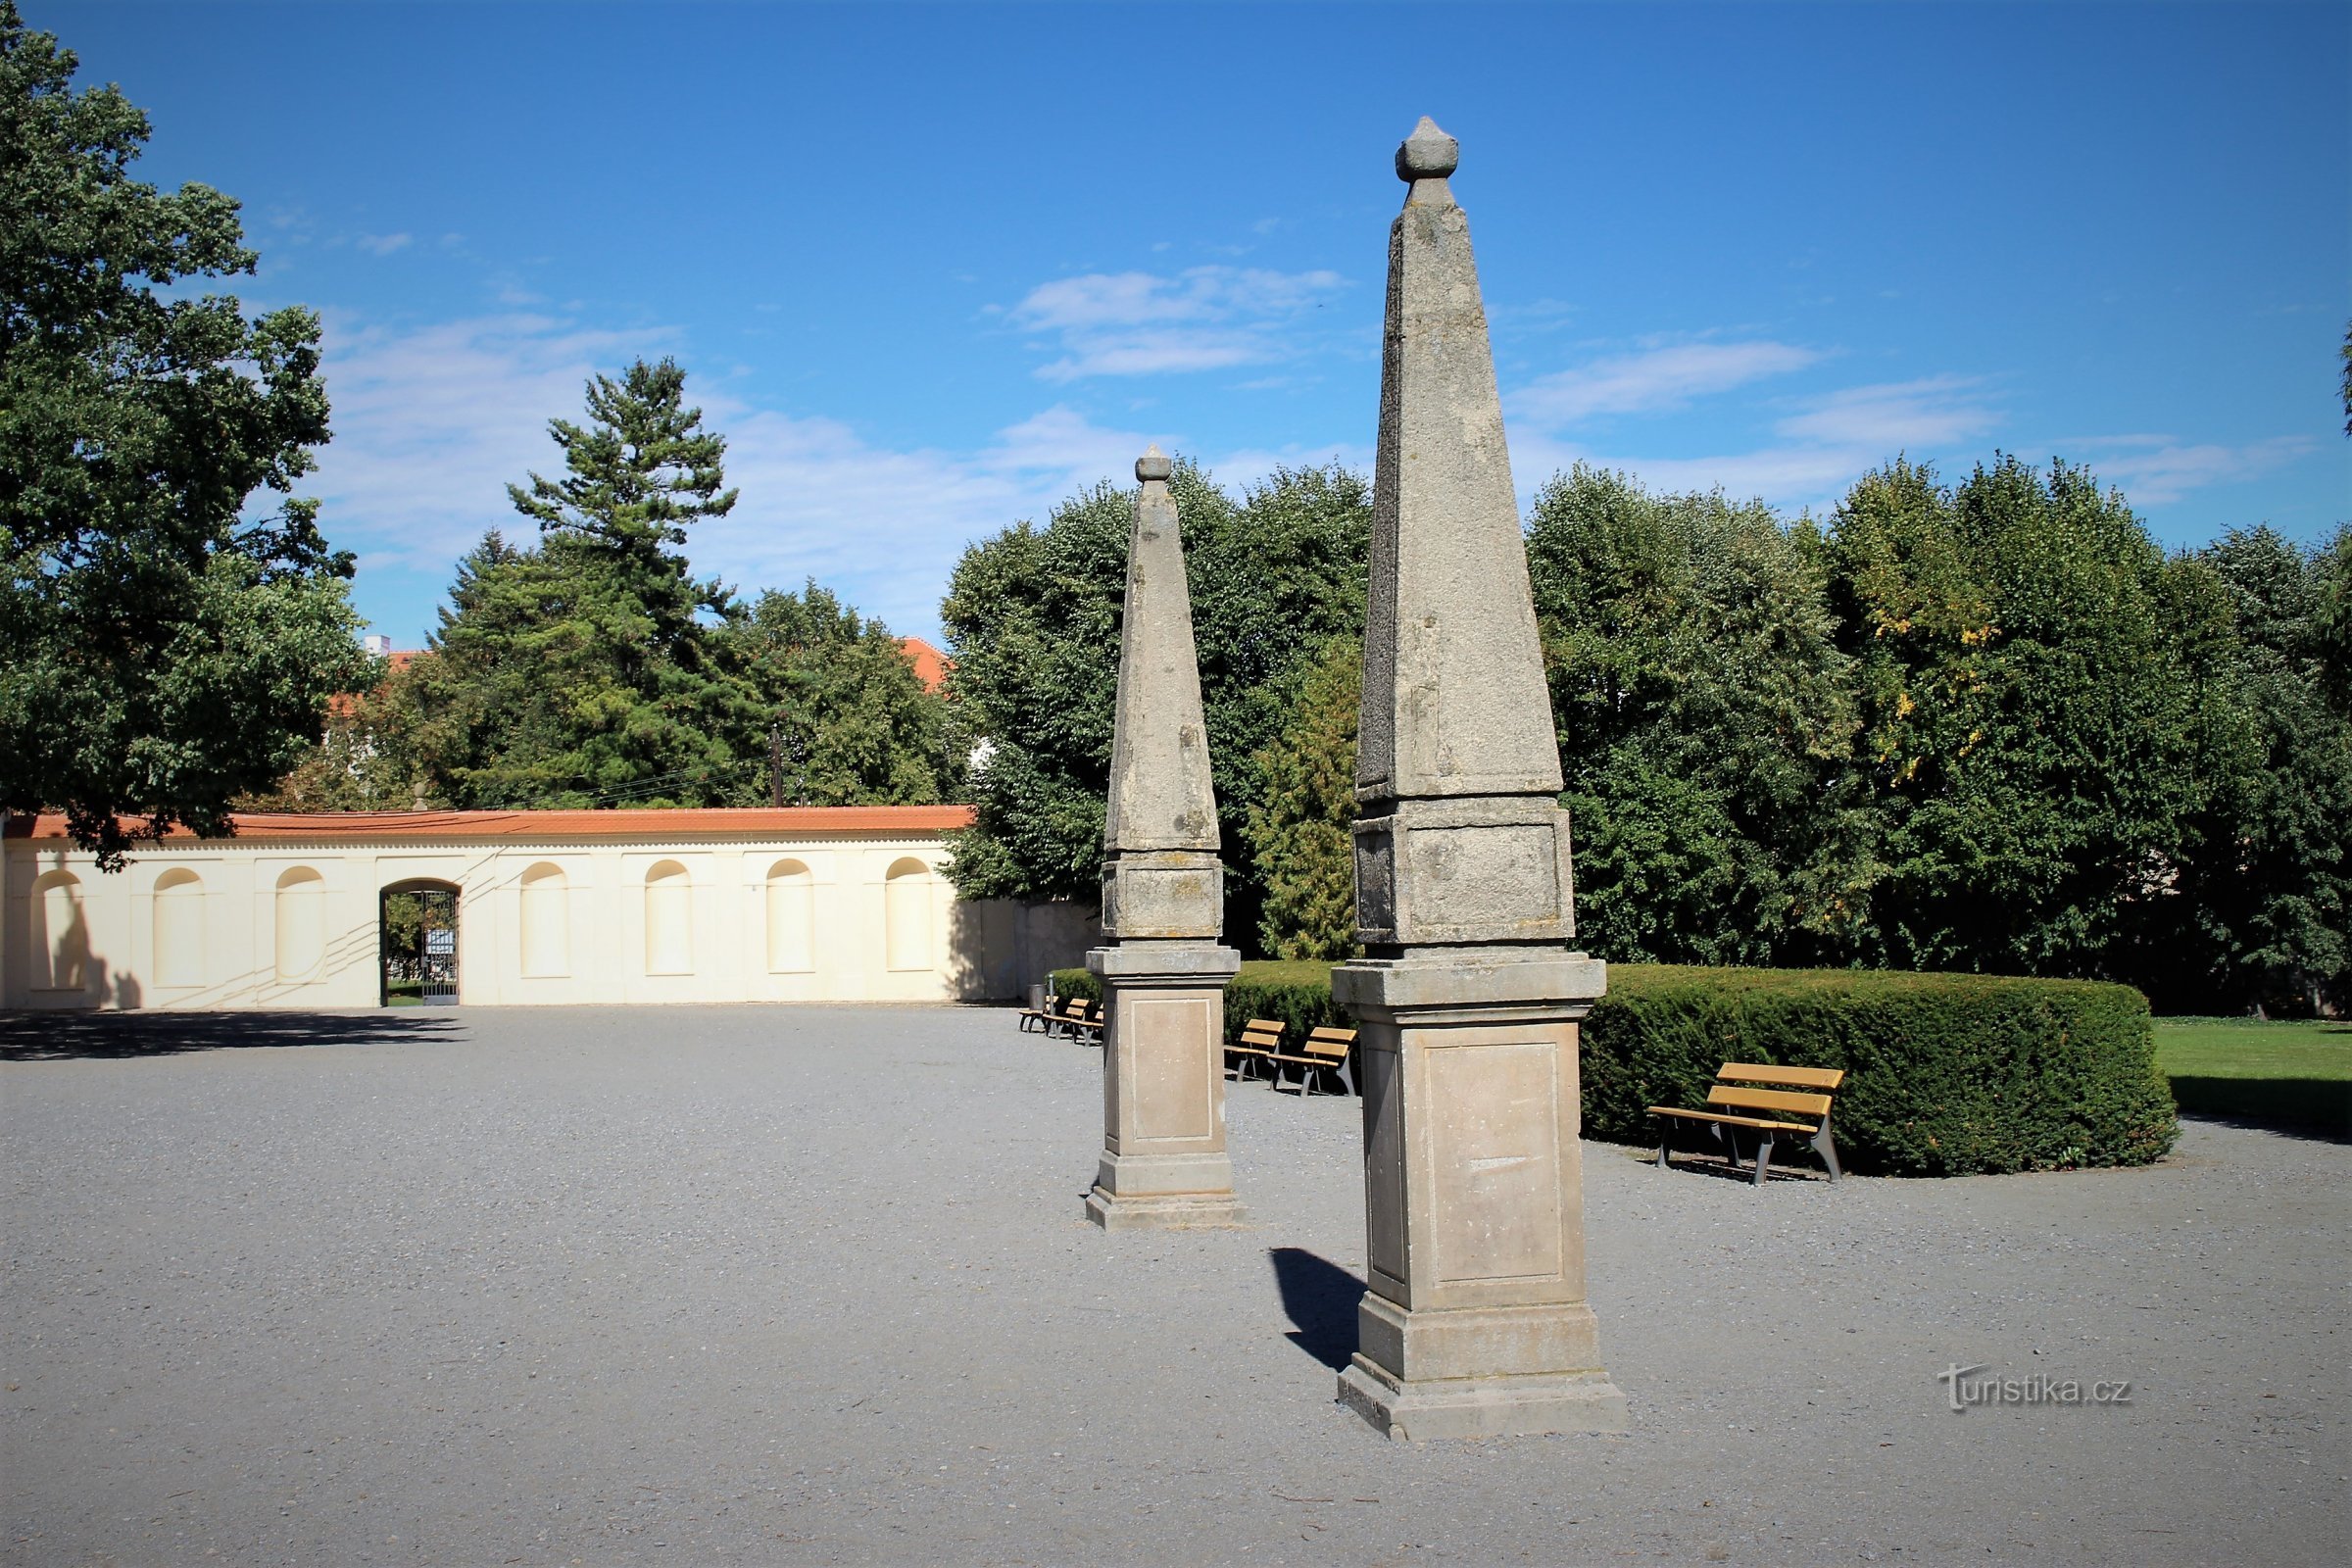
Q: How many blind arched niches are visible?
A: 7